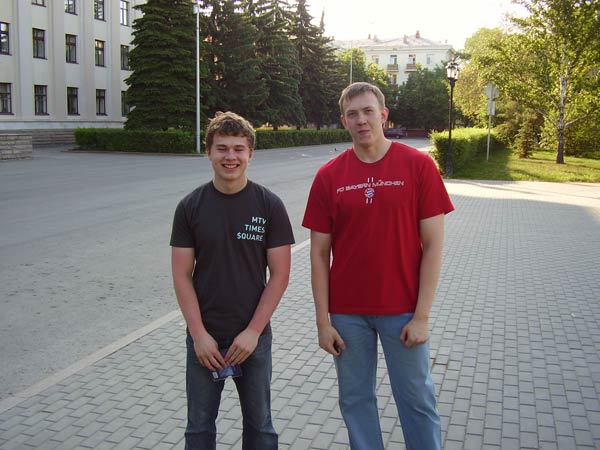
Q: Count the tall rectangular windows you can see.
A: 14